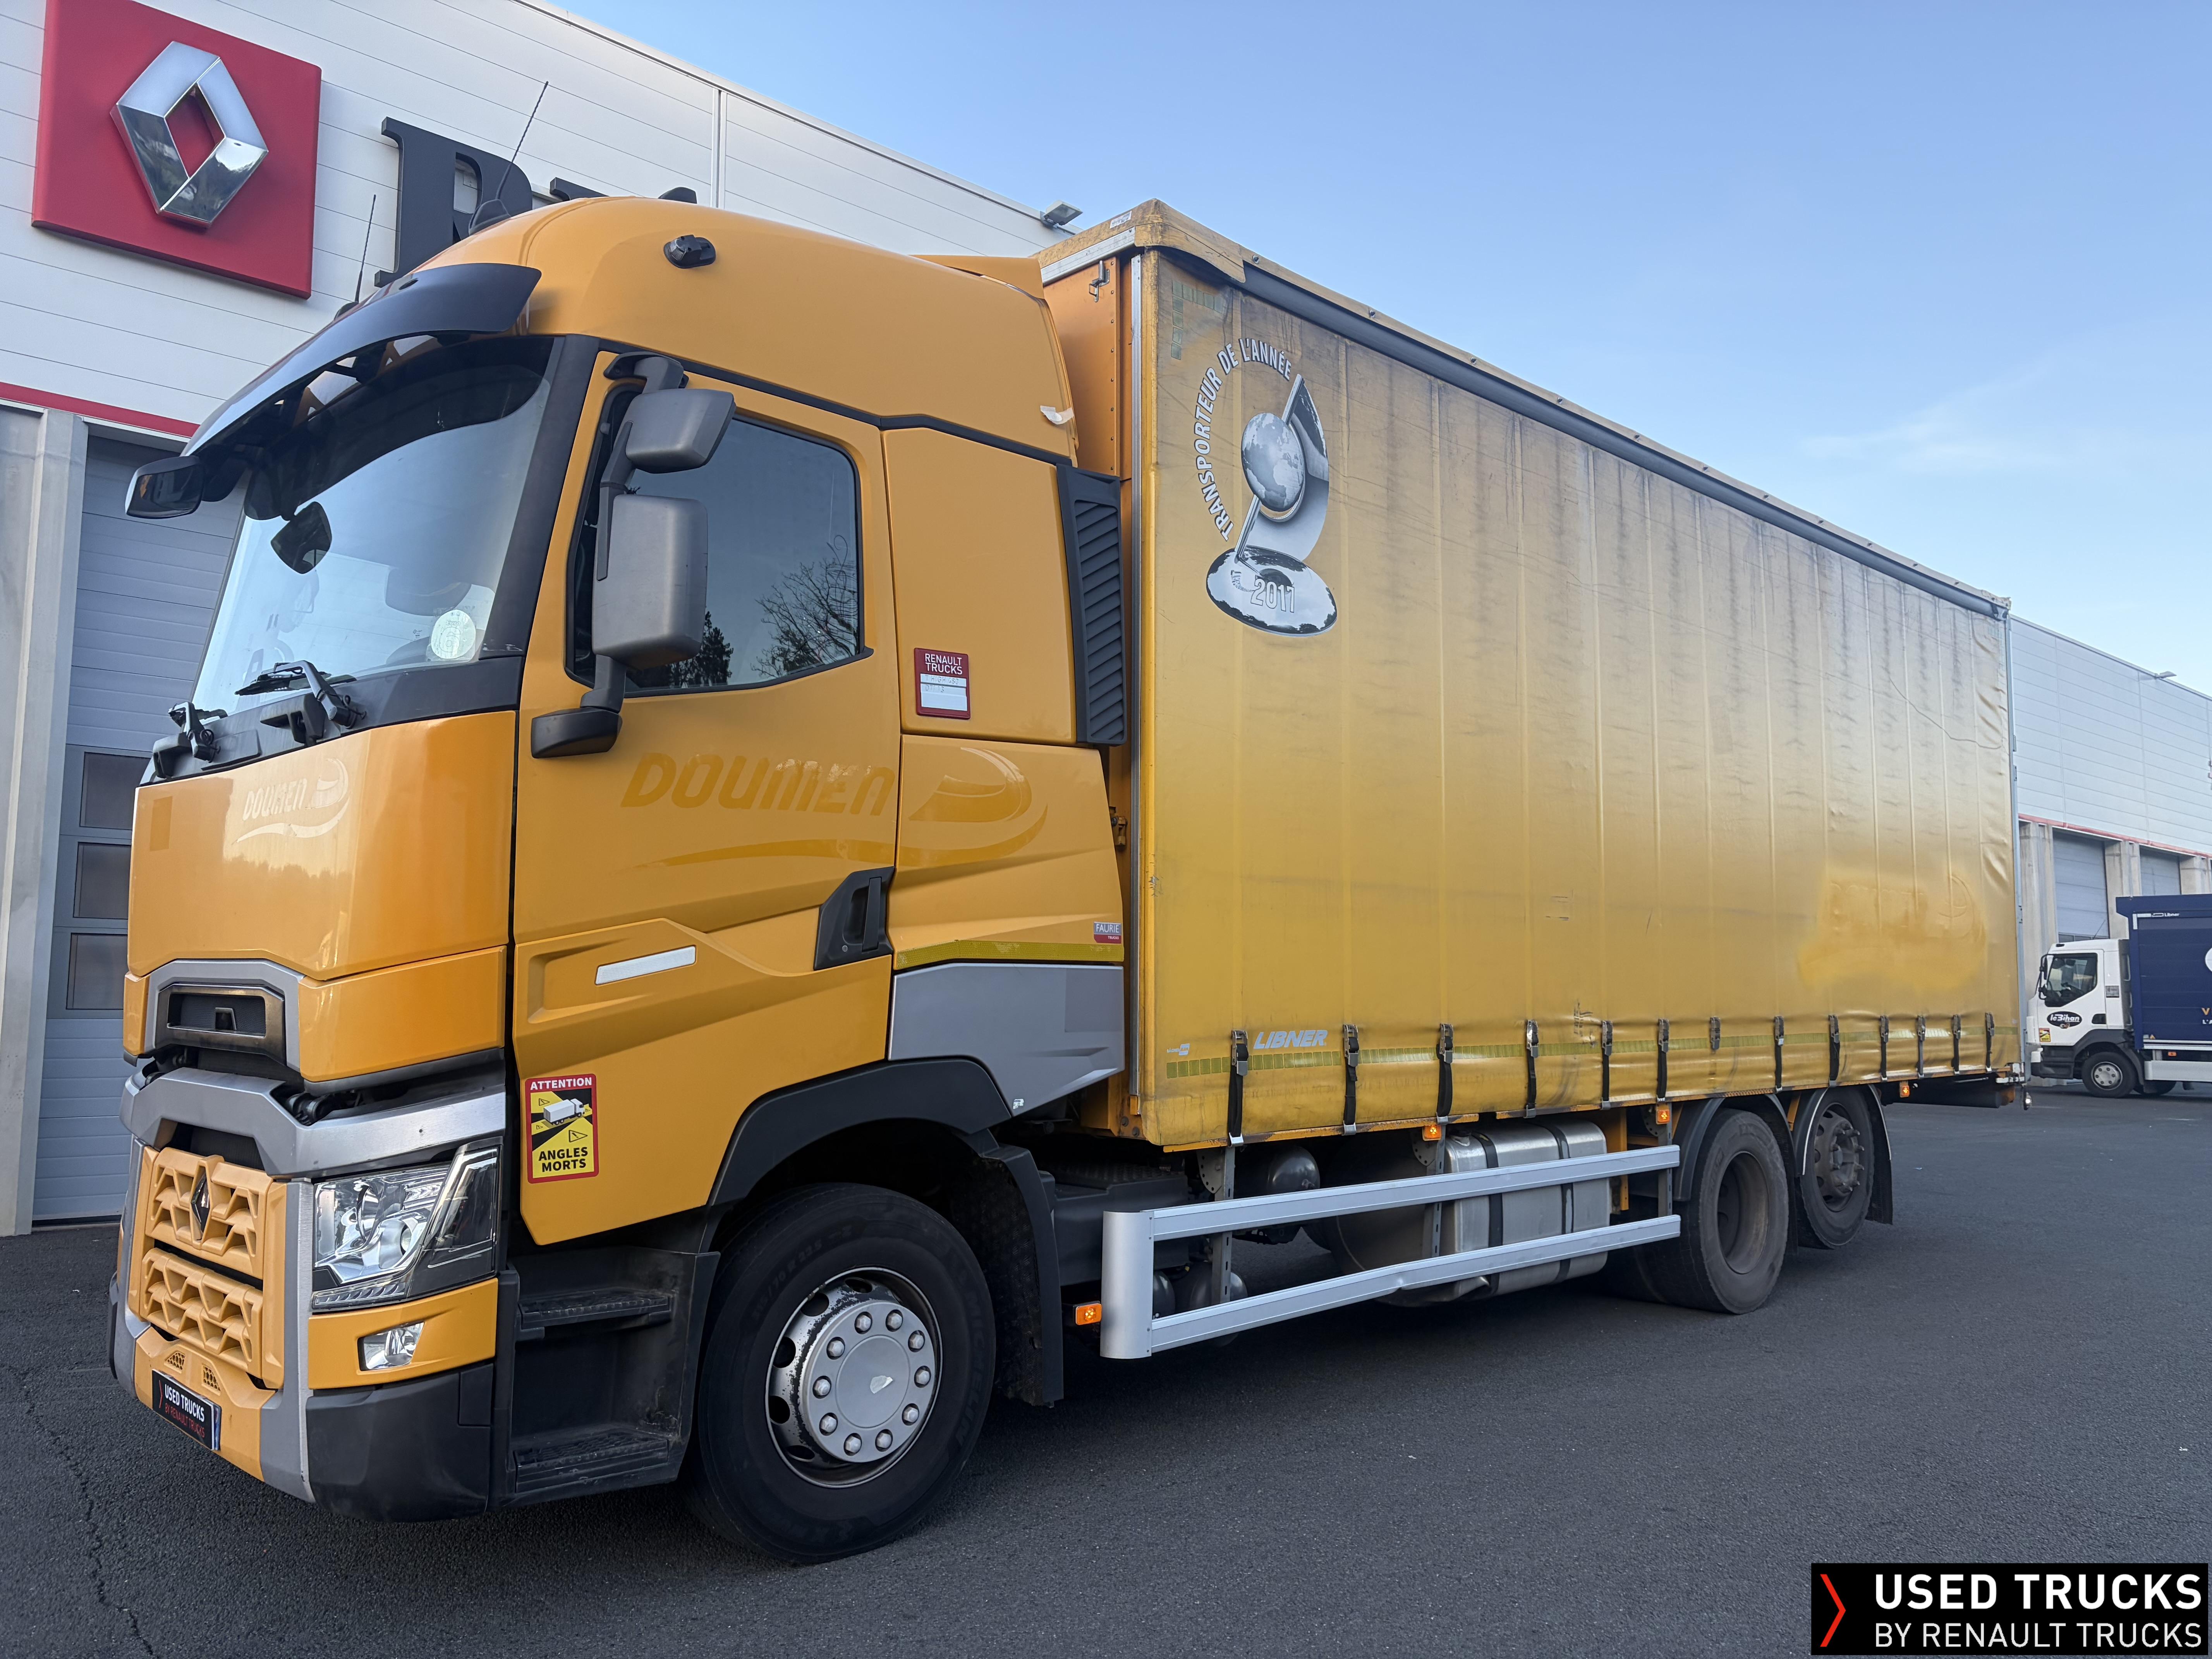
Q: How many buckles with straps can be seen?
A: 12